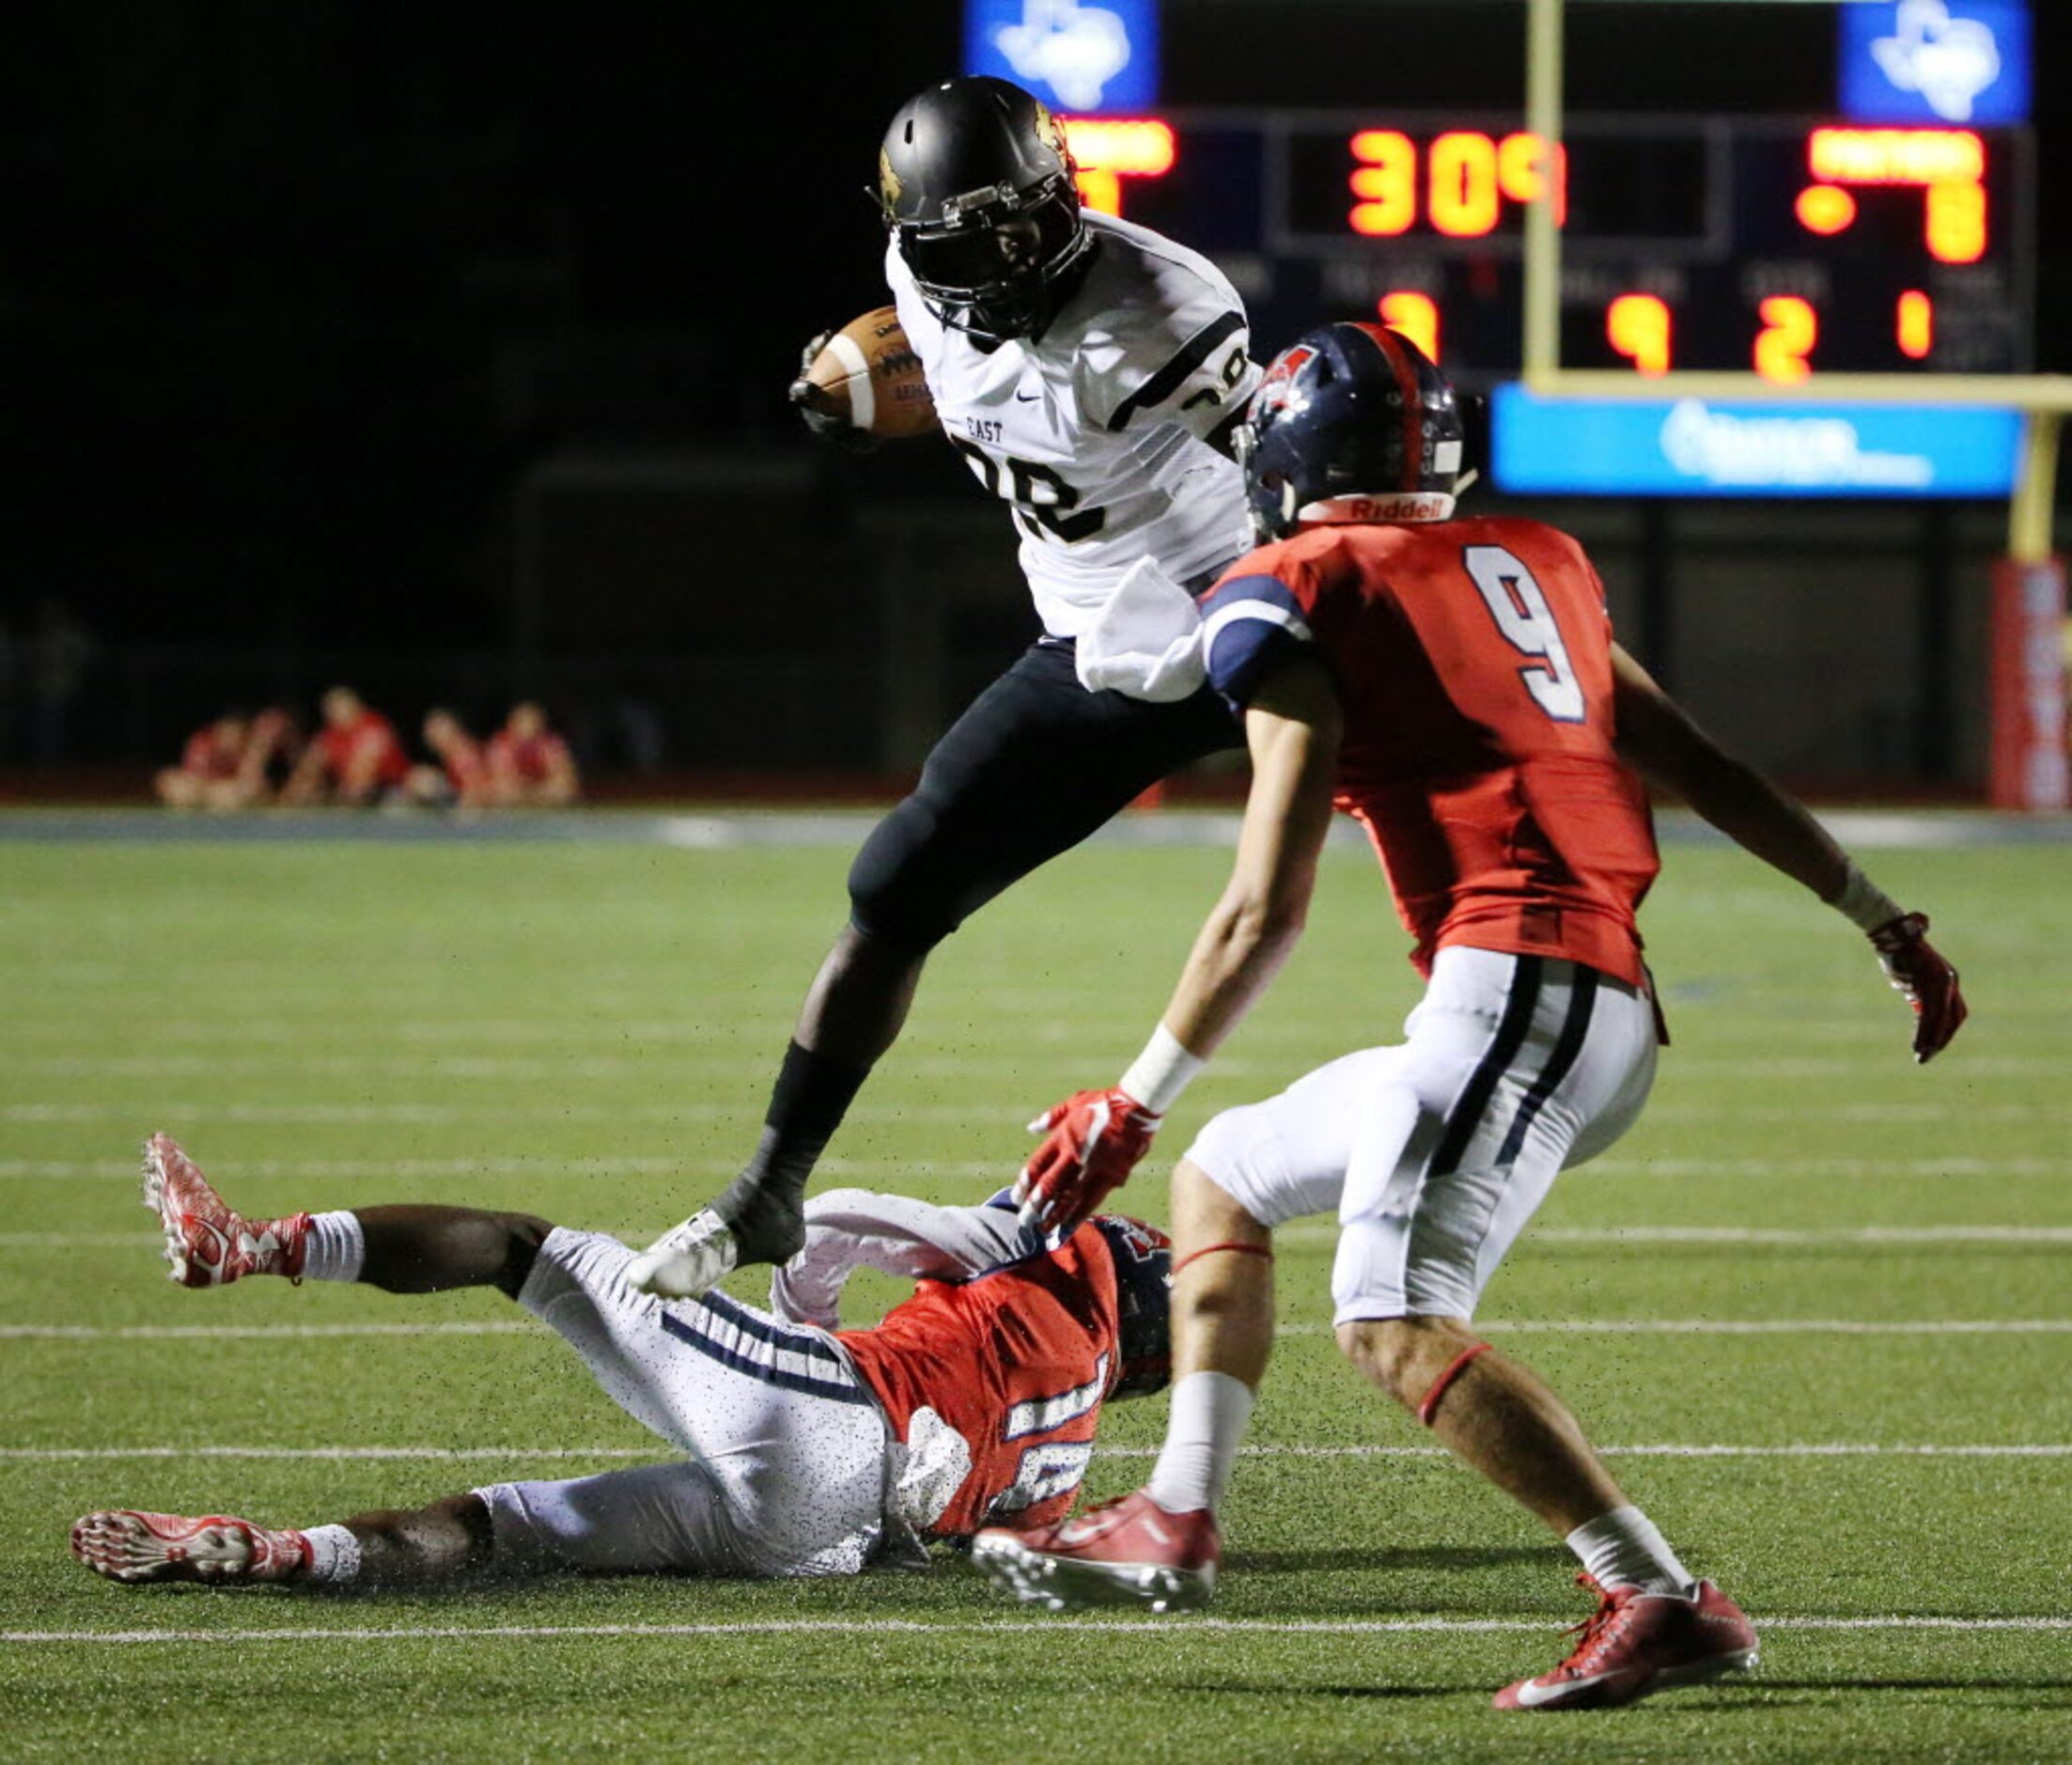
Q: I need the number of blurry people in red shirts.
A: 5